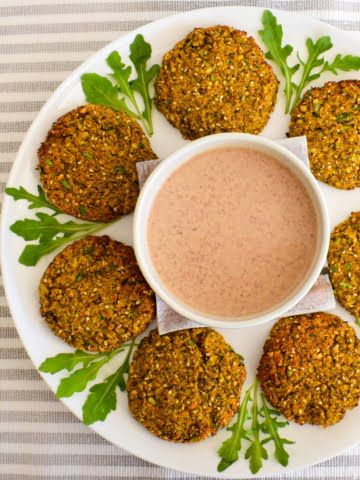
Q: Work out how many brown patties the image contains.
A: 7